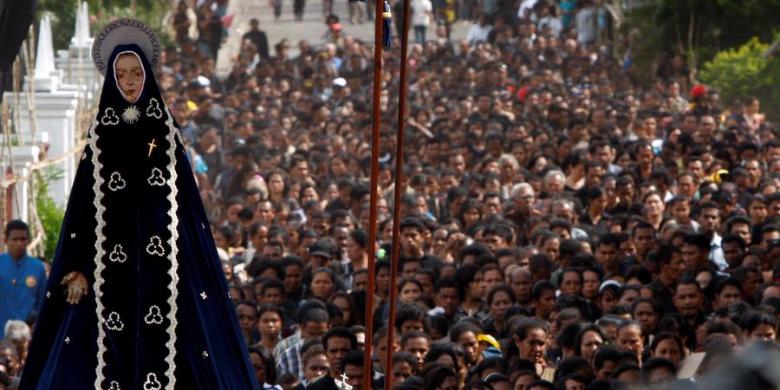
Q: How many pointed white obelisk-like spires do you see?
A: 2